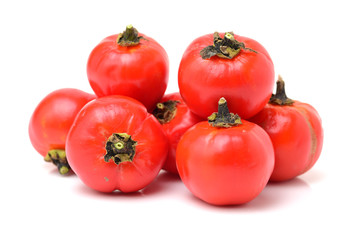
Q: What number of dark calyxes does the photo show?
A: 7